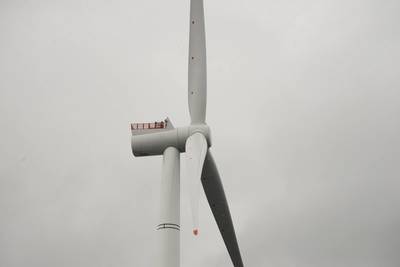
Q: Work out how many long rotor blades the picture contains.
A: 3